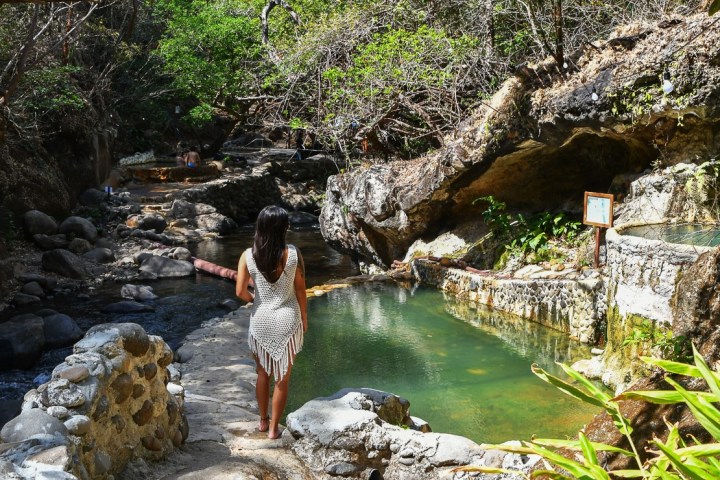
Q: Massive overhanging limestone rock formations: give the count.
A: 1